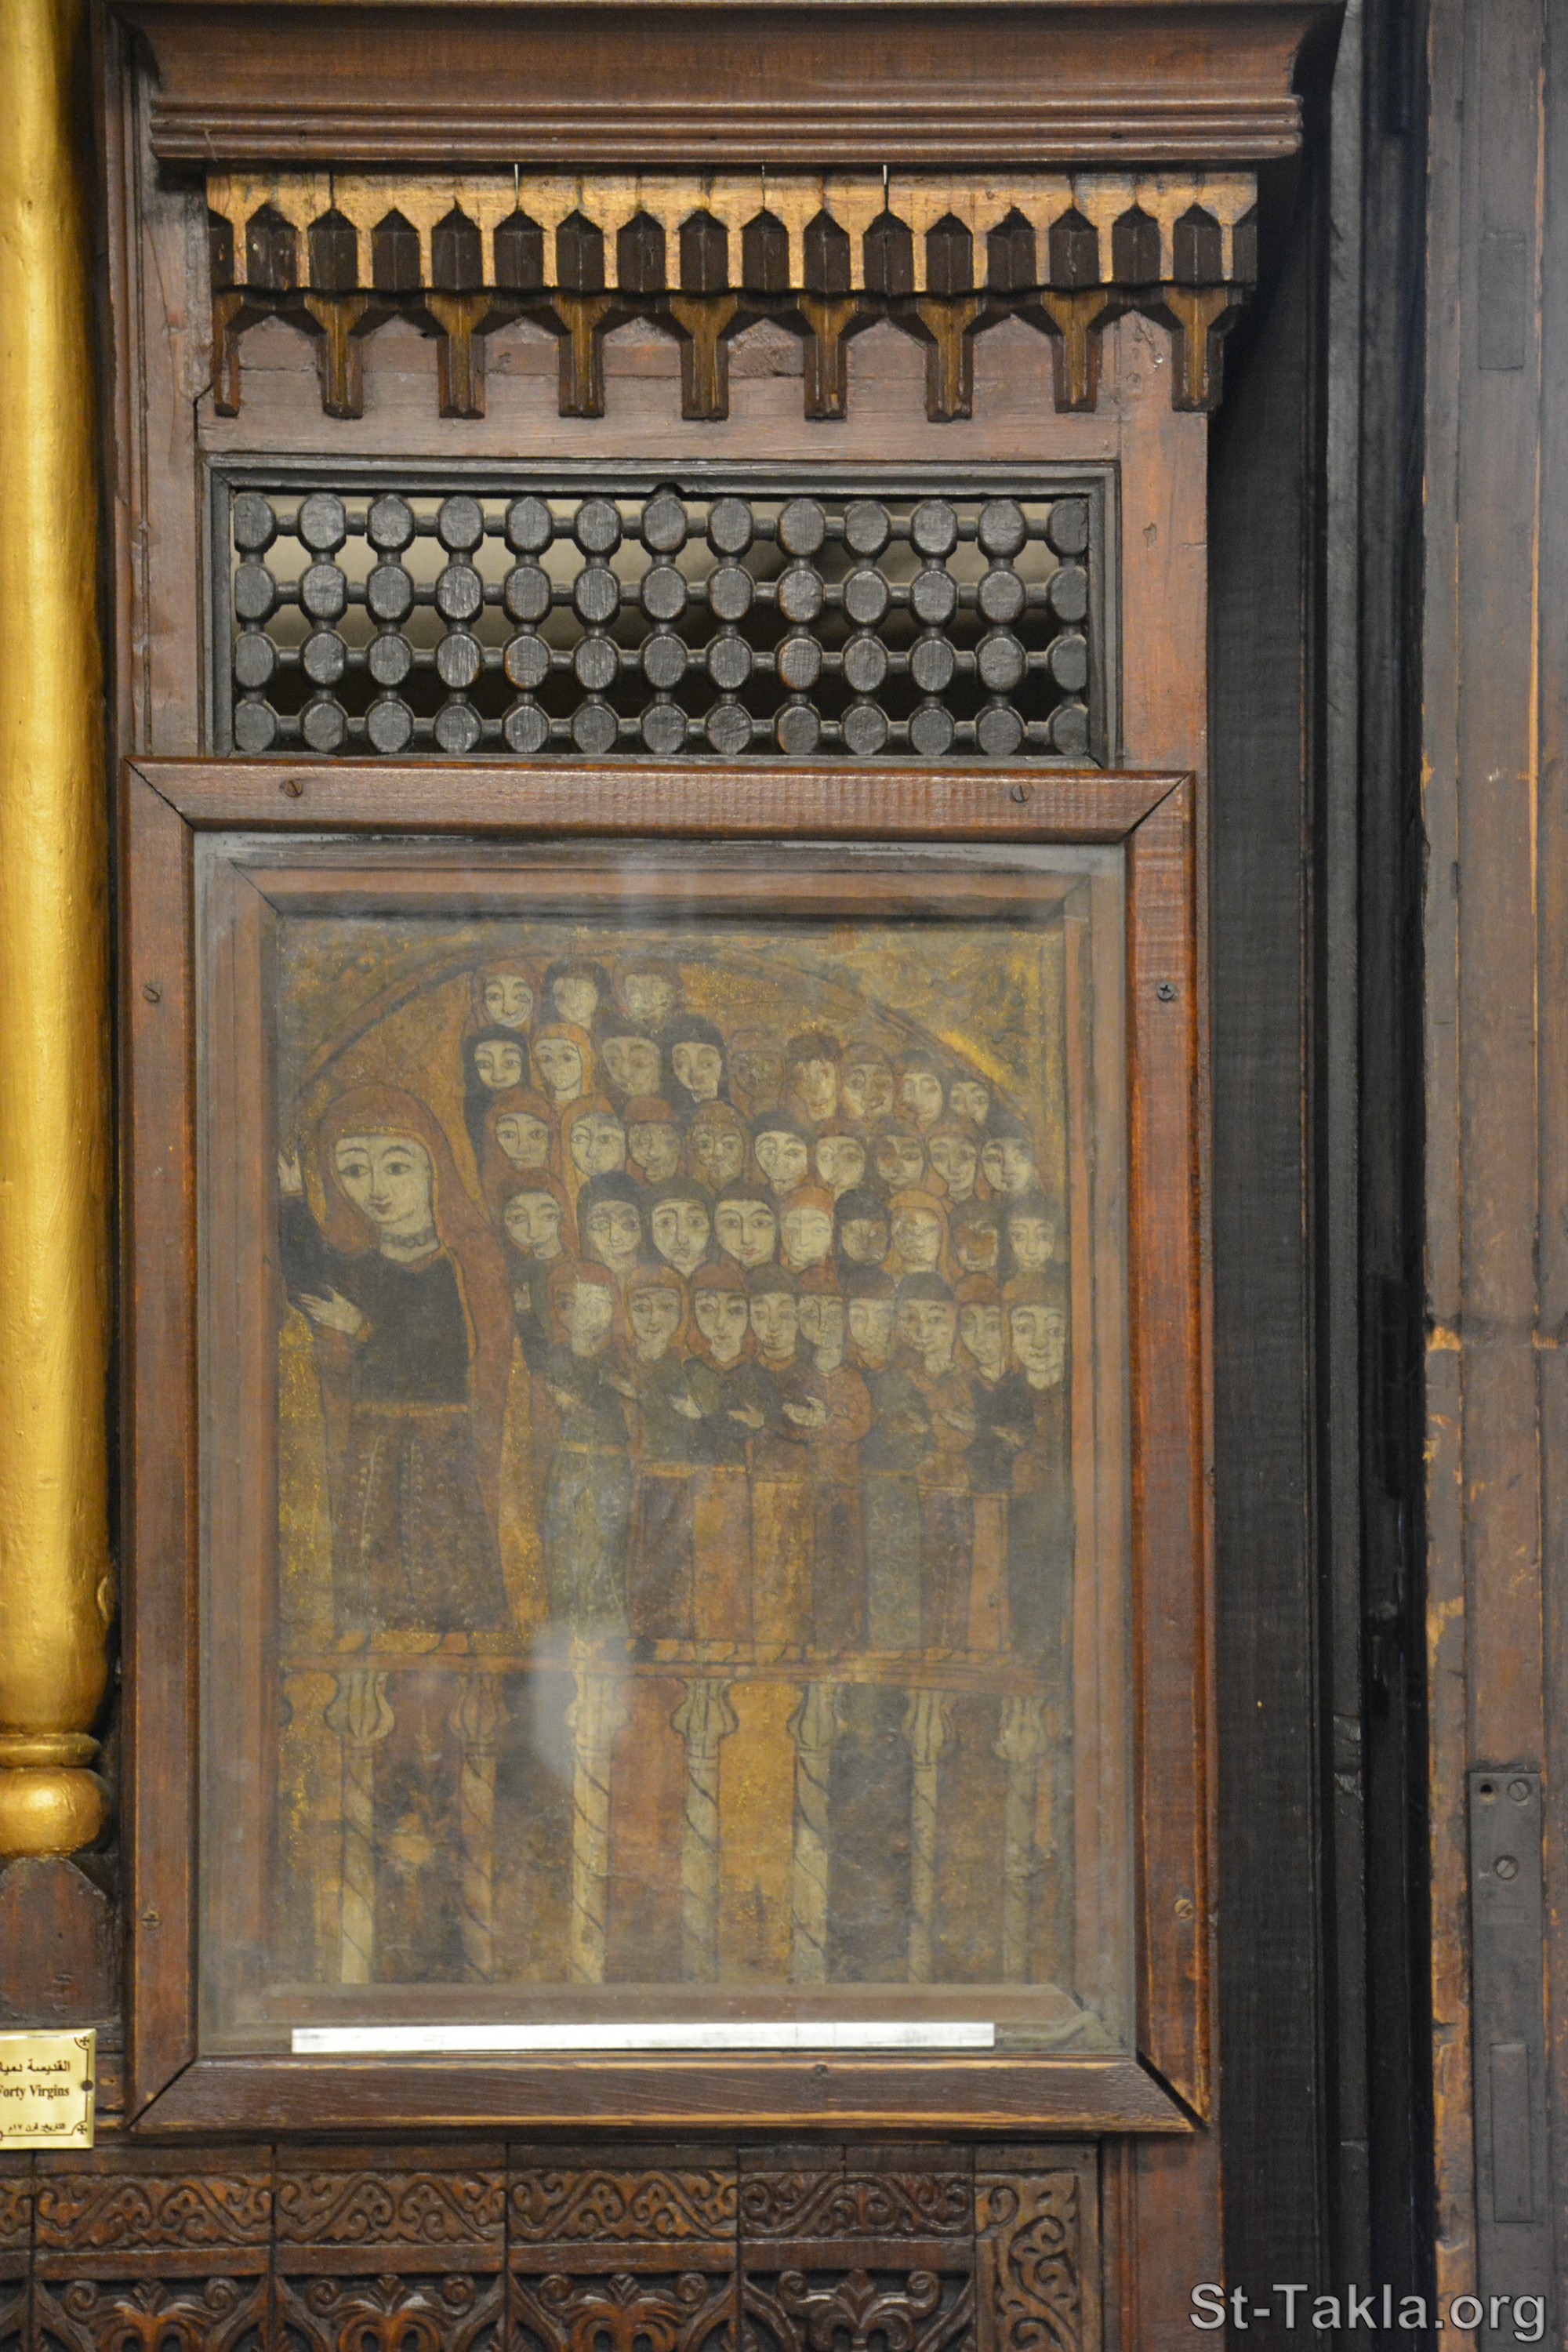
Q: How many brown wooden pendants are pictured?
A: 9